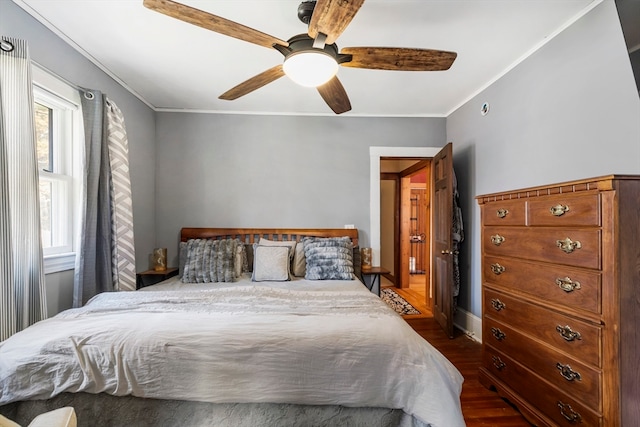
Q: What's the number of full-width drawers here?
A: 5